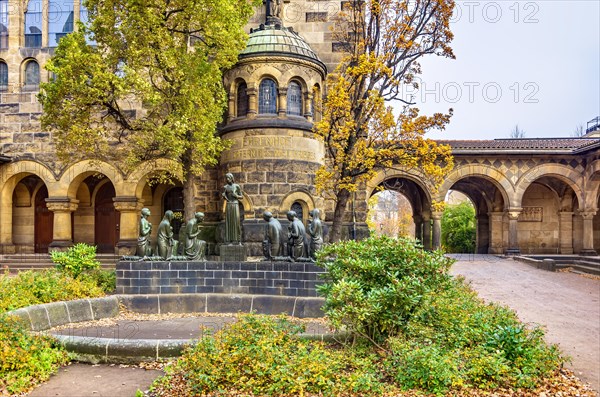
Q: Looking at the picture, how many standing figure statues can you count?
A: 1